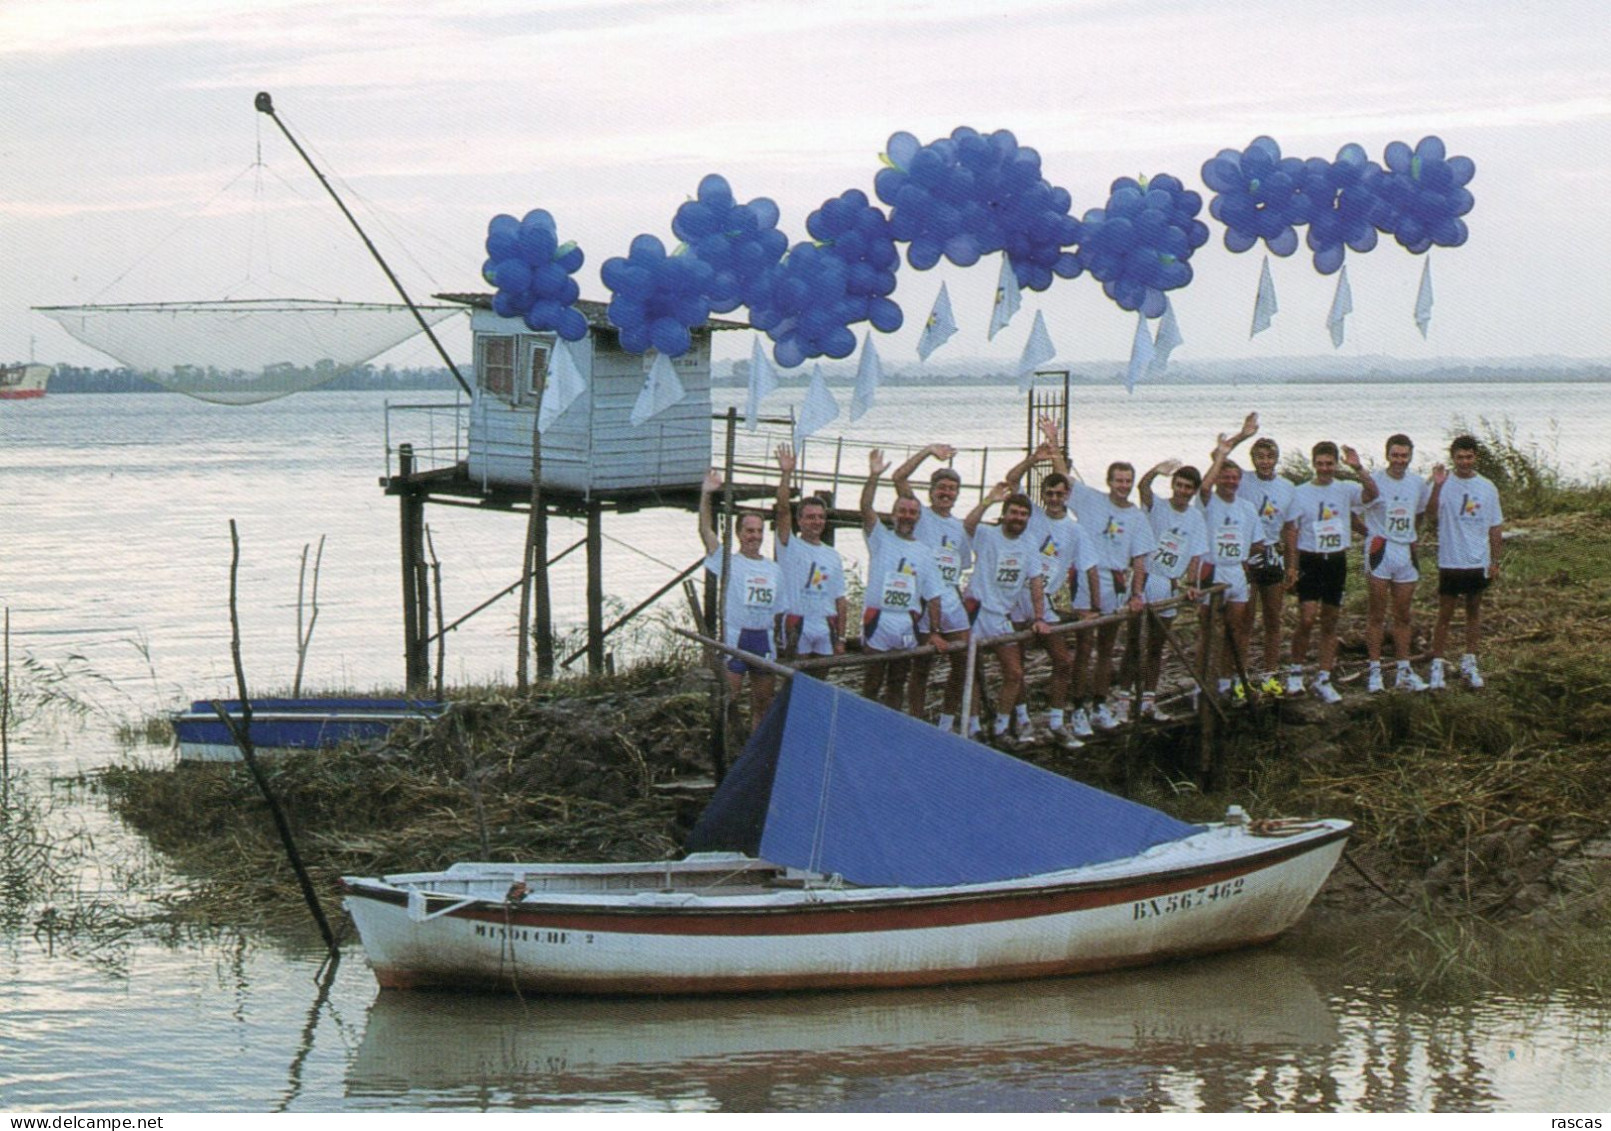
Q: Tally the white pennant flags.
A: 13